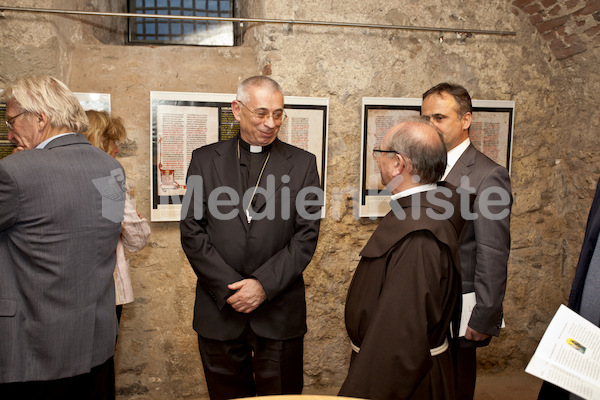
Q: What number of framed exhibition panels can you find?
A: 3